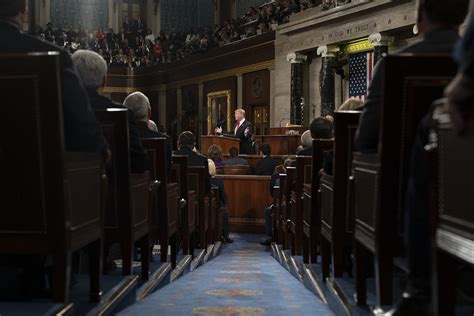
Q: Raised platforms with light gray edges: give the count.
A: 13